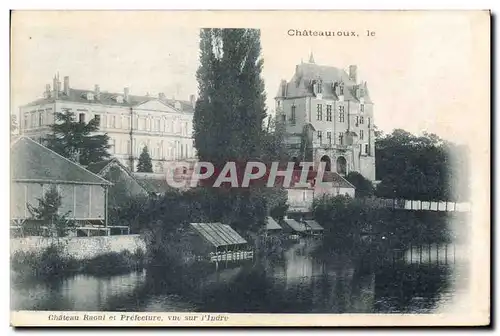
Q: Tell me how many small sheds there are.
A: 4